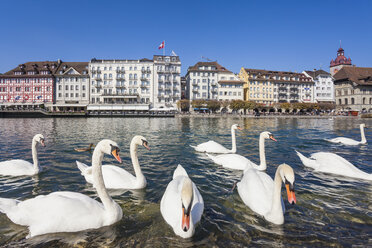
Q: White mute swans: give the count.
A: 9